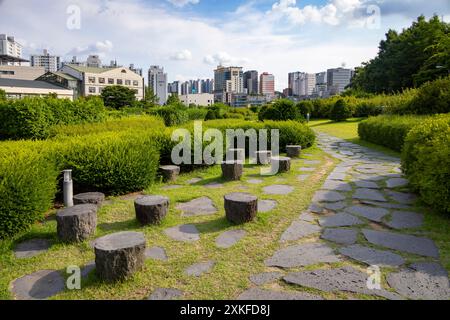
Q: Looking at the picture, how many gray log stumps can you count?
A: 11